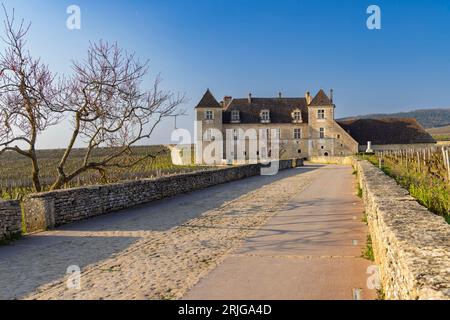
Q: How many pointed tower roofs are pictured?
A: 2